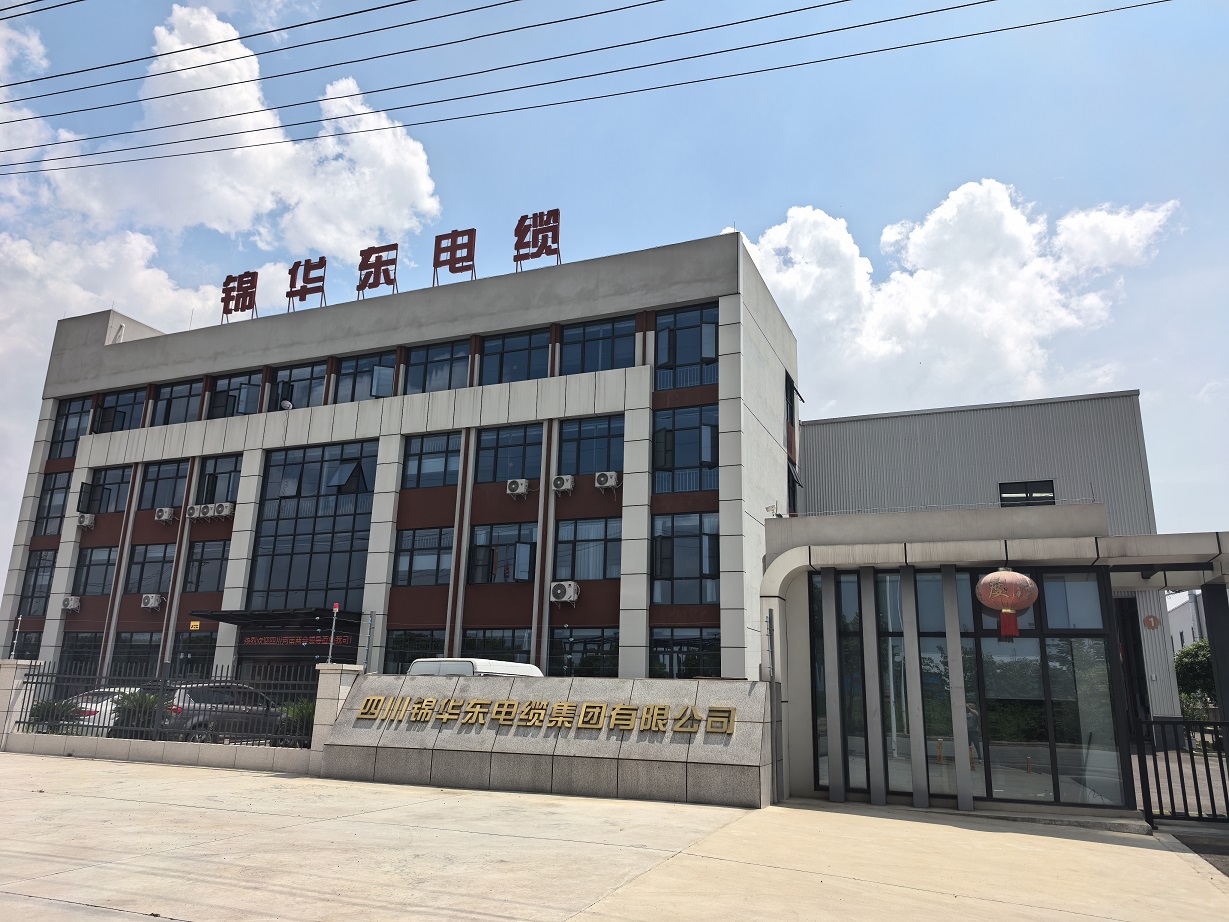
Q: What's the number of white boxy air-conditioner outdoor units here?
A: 11